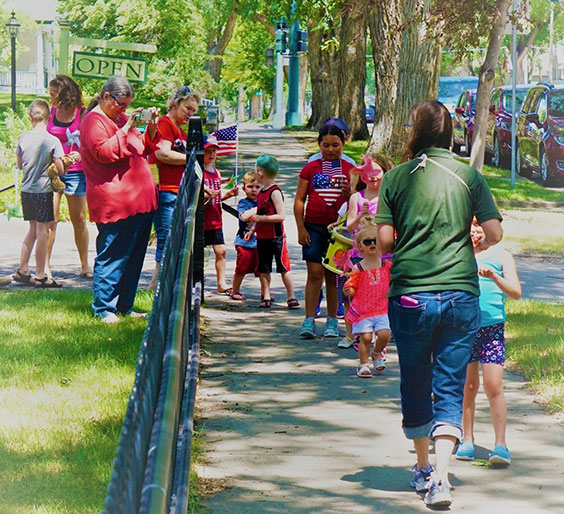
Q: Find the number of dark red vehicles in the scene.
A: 3